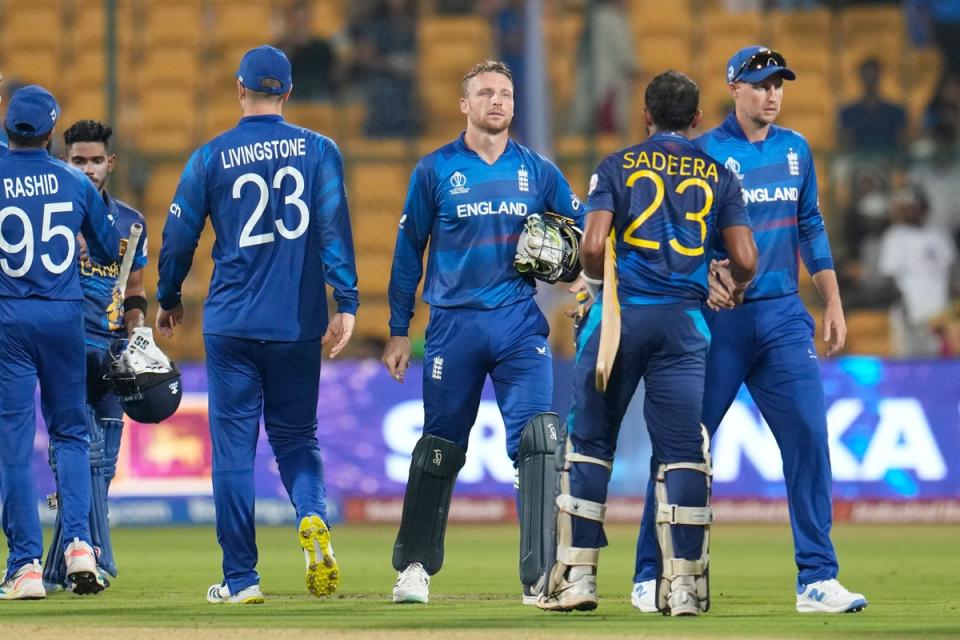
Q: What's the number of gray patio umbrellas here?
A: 0